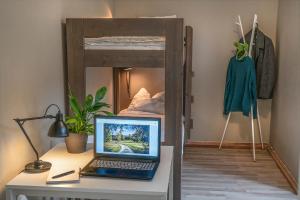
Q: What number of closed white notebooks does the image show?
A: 1